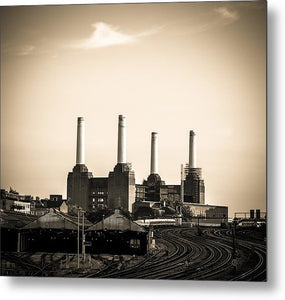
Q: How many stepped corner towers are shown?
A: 4